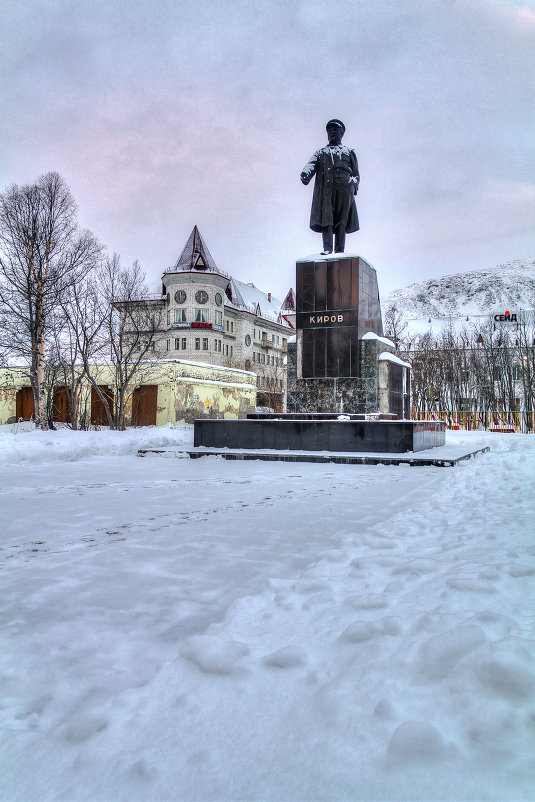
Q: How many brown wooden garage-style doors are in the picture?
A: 4